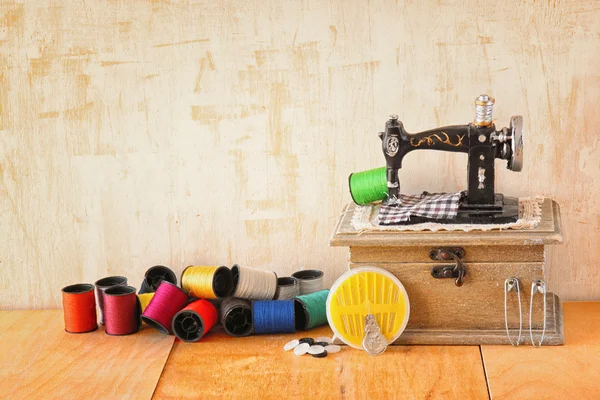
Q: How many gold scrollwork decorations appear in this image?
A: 1